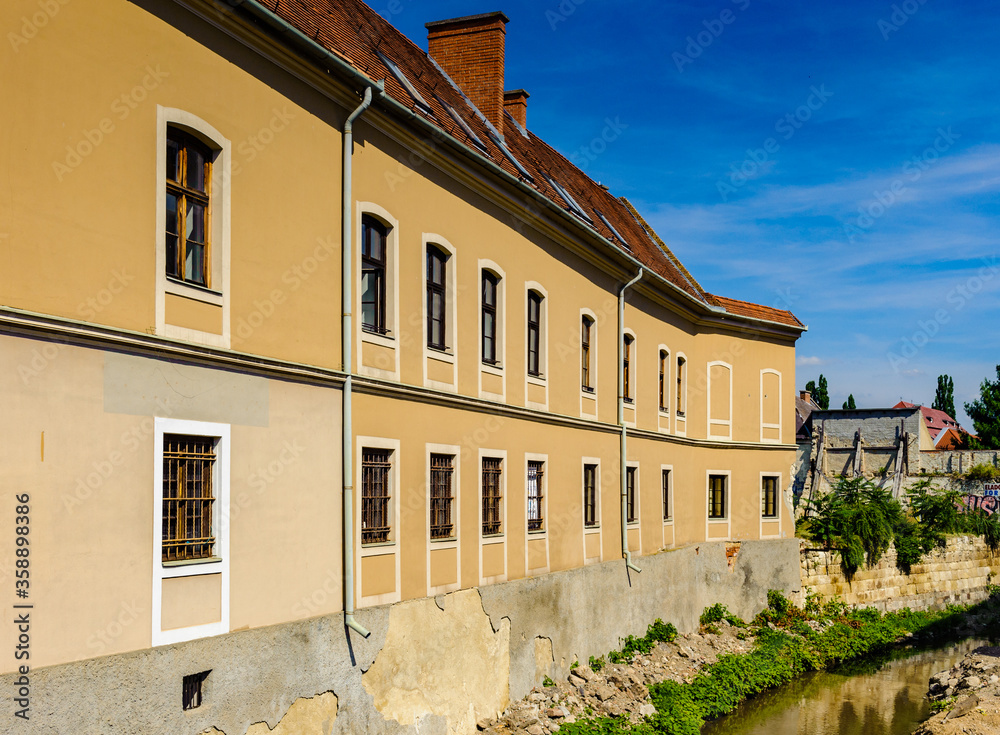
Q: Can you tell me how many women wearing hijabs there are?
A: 0